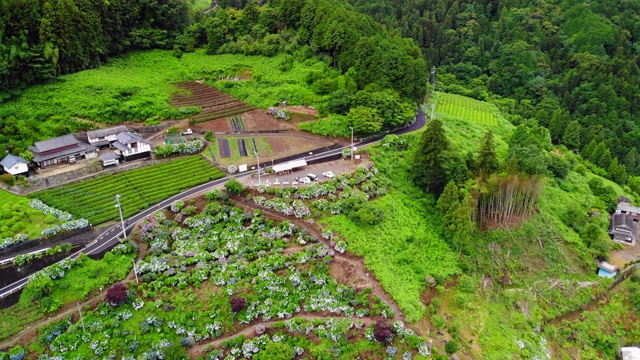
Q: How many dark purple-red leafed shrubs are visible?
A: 3